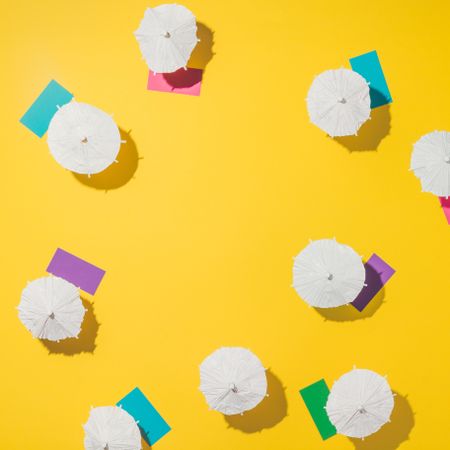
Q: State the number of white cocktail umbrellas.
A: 9